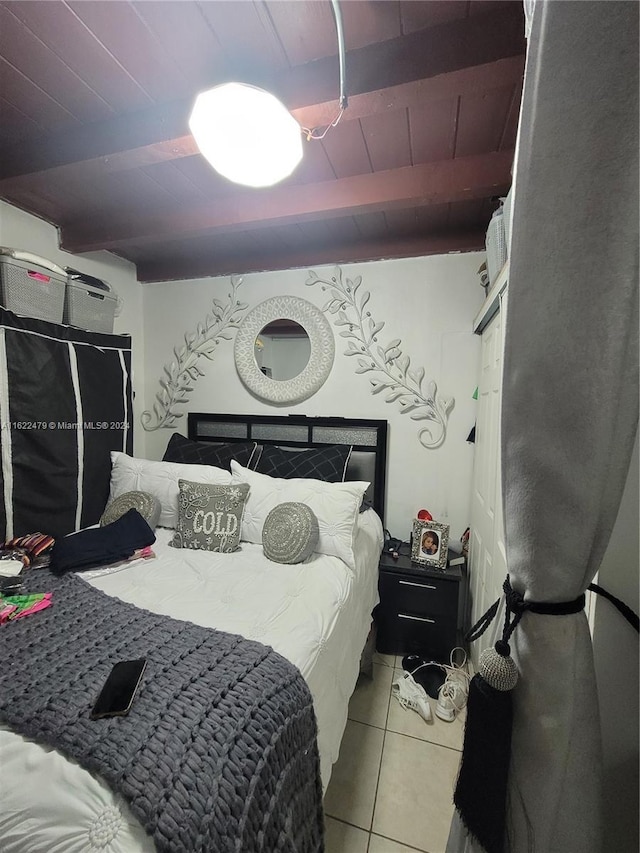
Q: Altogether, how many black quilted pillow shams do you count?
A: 2